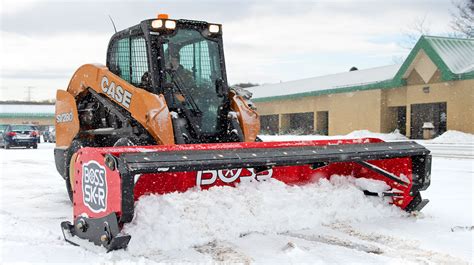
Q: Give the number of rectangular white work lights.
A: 3